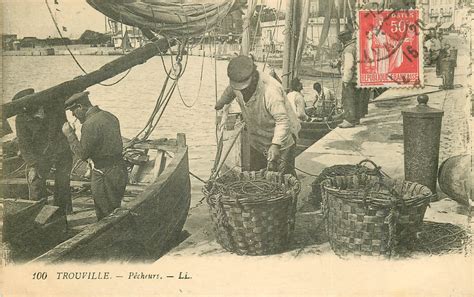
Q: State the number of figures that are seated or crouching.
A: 2